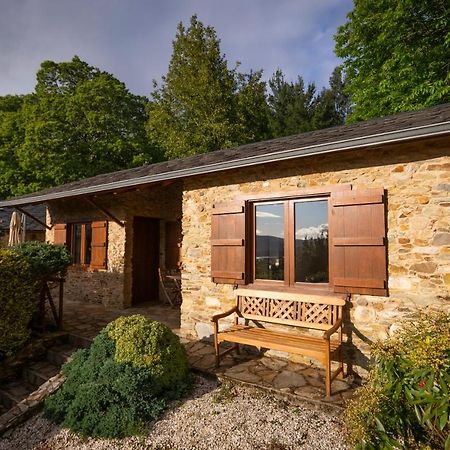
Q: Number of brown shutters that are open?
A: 4